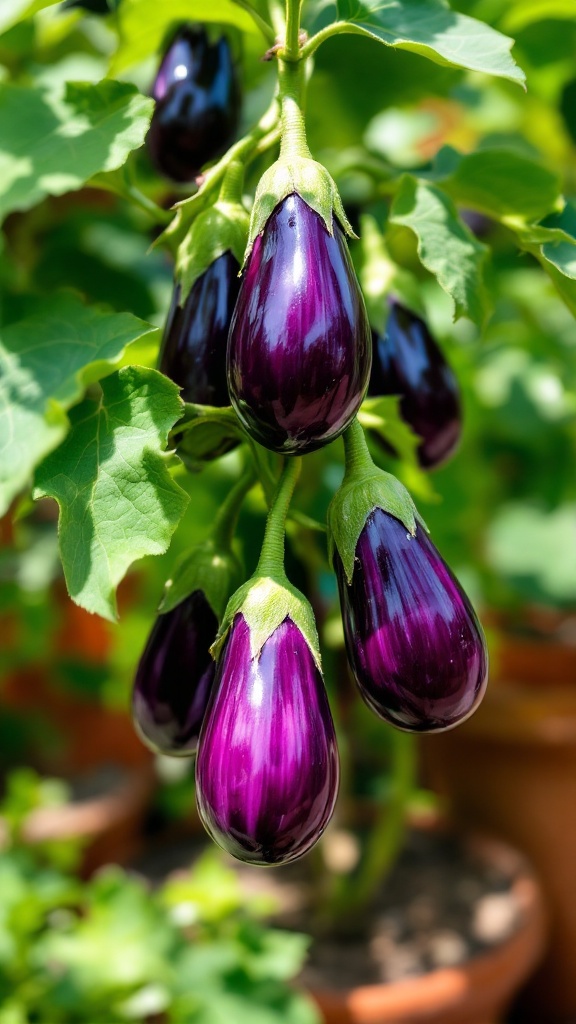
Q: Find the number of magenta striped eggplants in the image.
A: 3